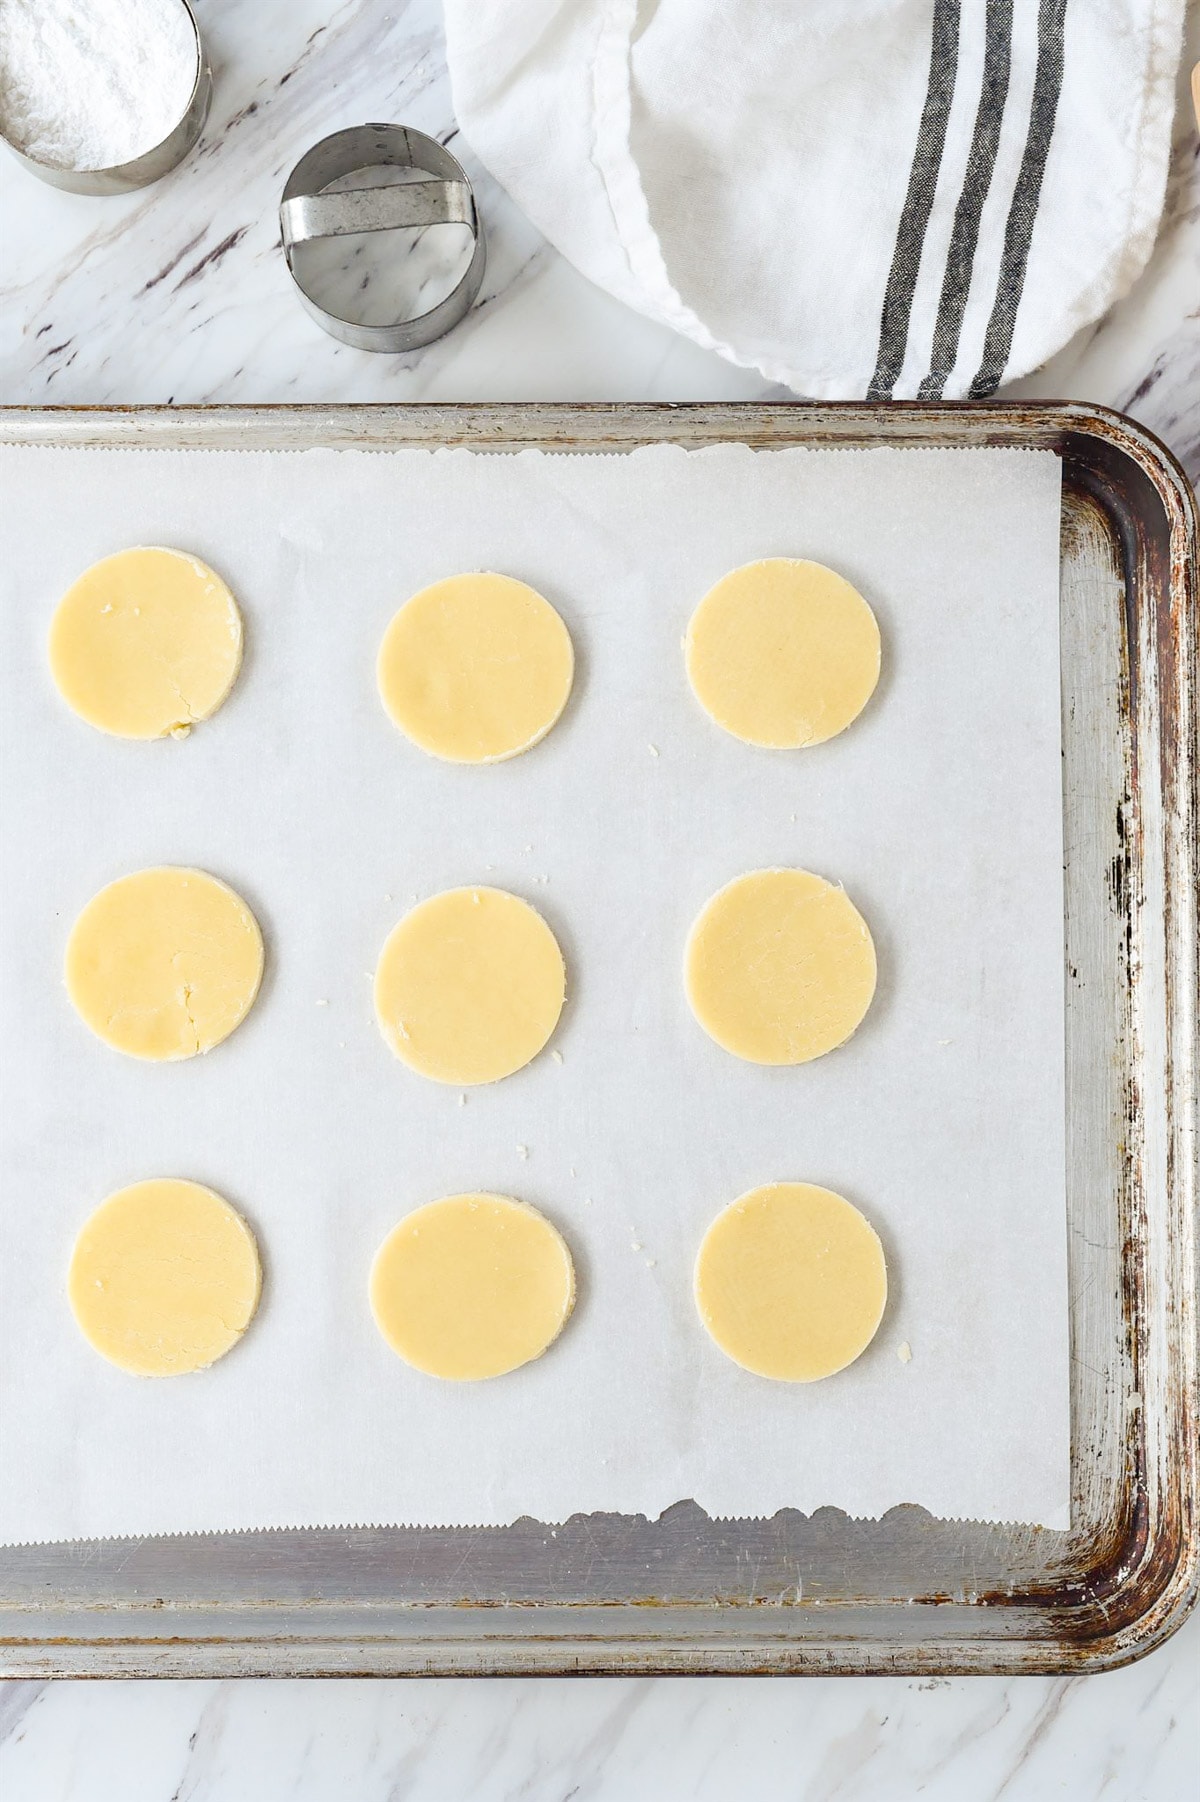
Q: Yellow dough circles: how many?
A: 9